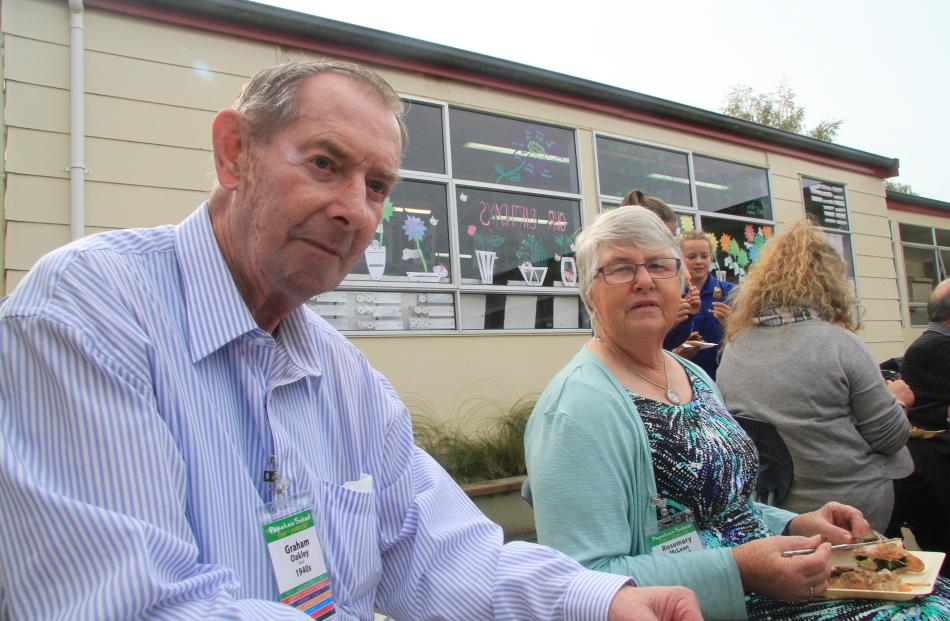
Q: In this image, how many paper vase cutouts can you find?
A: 5